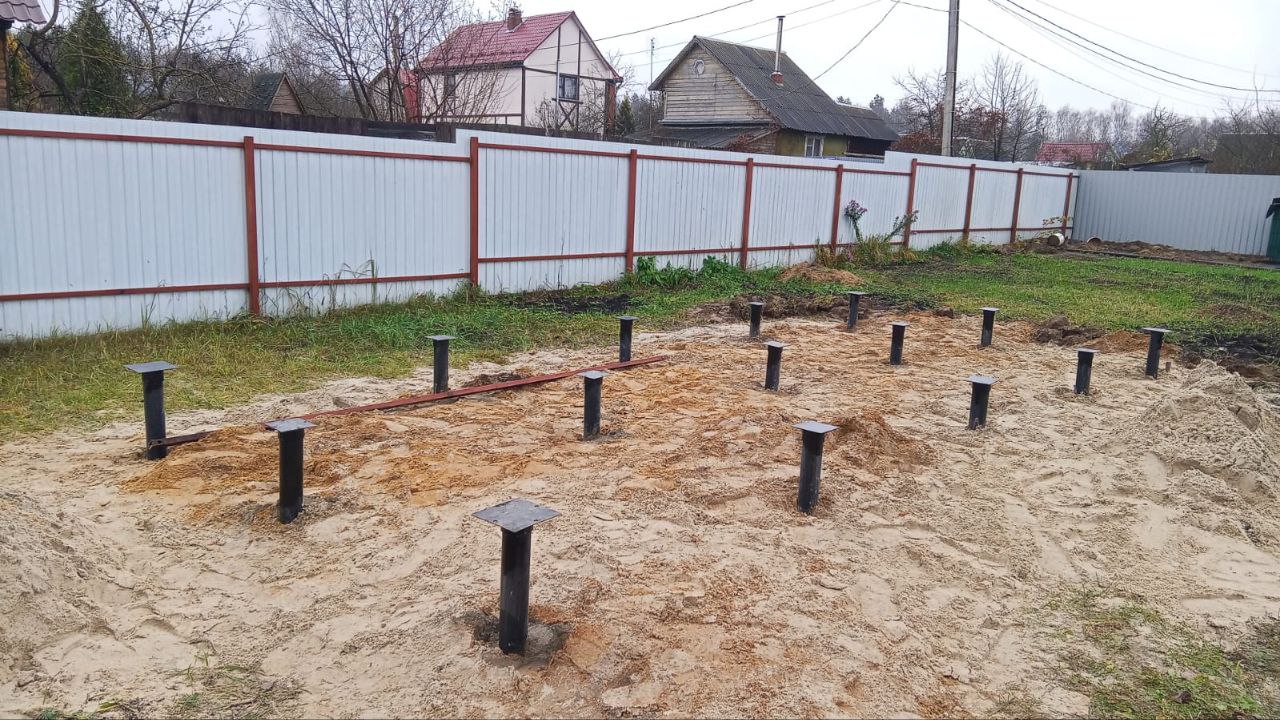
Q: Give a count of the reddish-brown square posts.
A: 9